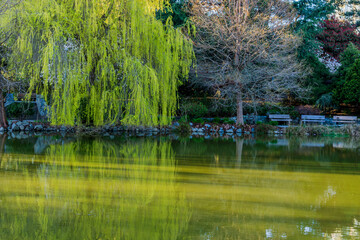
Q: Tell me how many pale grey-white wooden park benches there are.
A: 3